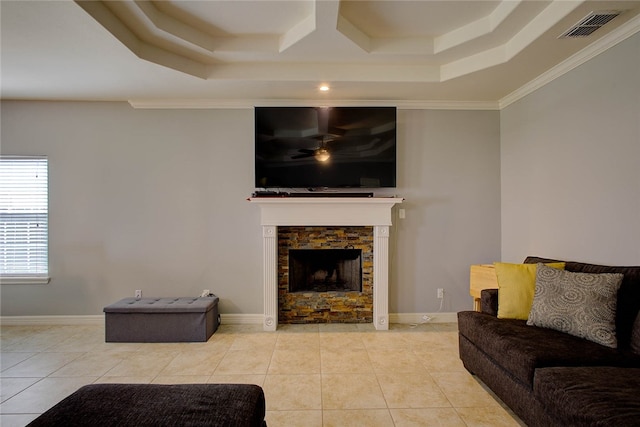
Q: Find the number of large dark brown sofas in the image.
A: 1